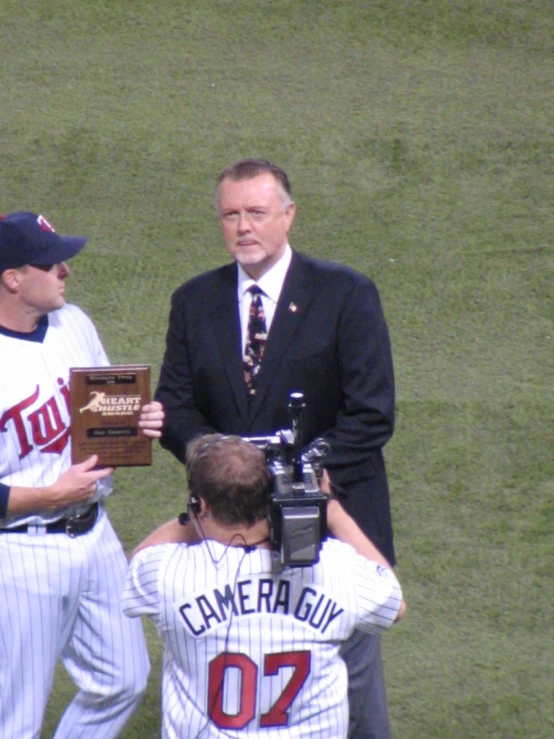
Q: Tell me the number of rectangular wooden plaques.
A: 1